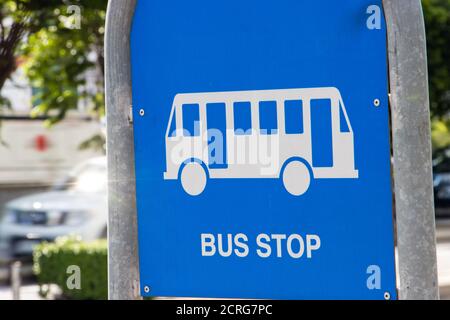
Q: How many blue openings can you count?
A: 8